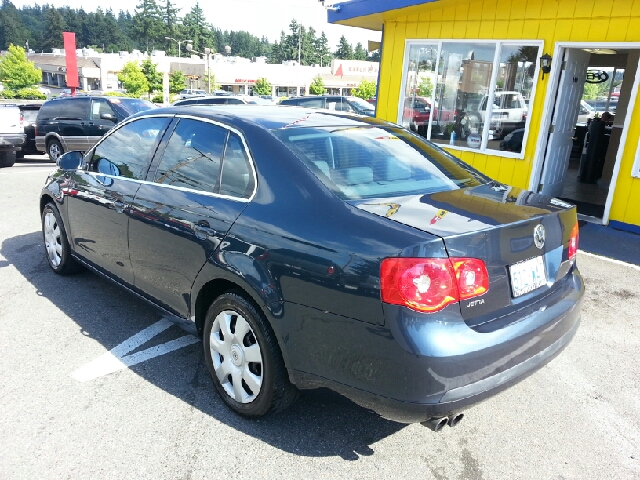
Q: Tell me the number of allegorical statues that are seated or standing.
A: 0